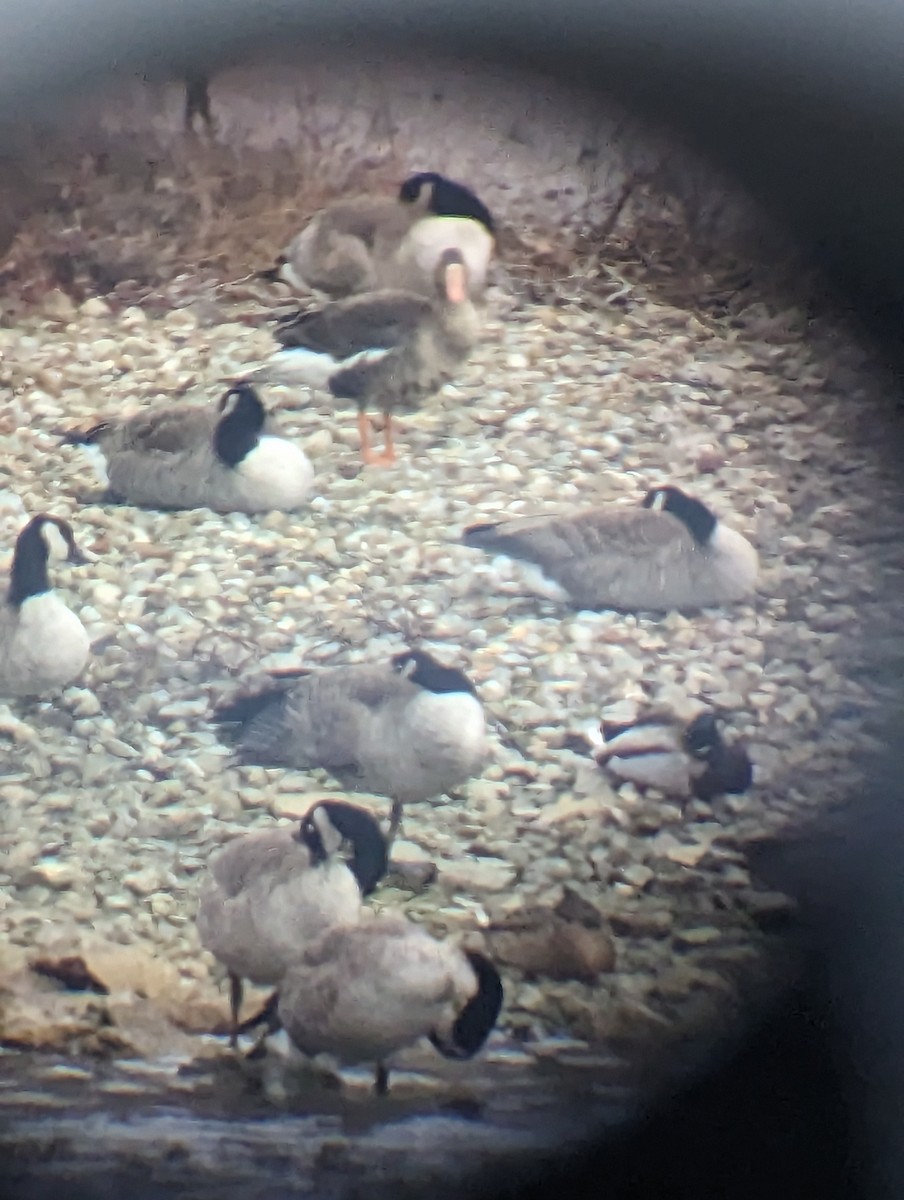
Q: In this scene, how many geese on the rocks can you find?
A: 8